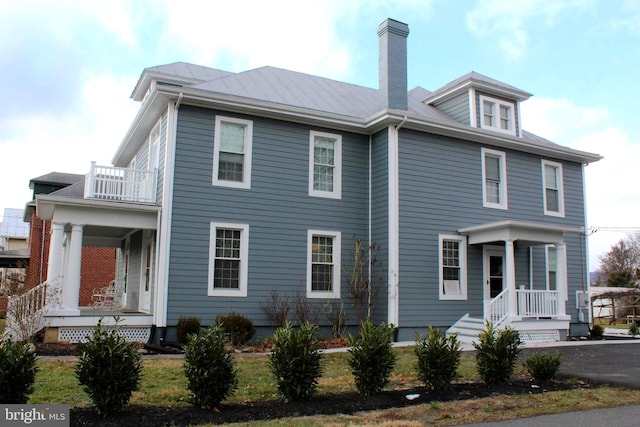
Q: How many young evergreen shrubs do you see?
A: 8